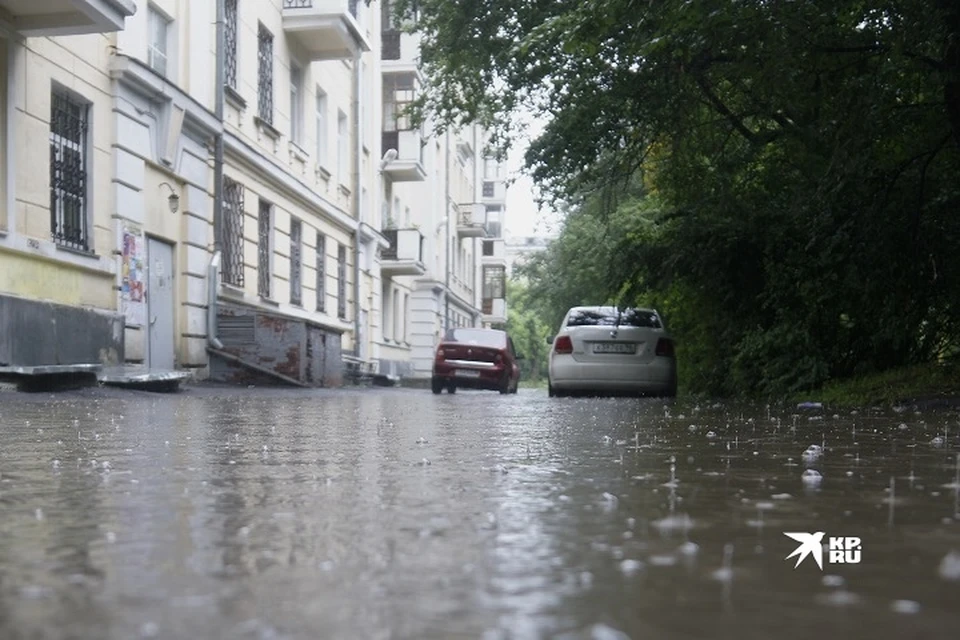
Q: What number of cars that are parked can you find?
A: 2